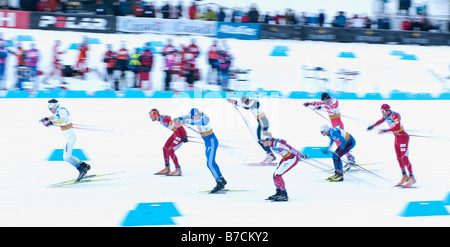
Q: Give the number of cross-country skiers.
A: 8